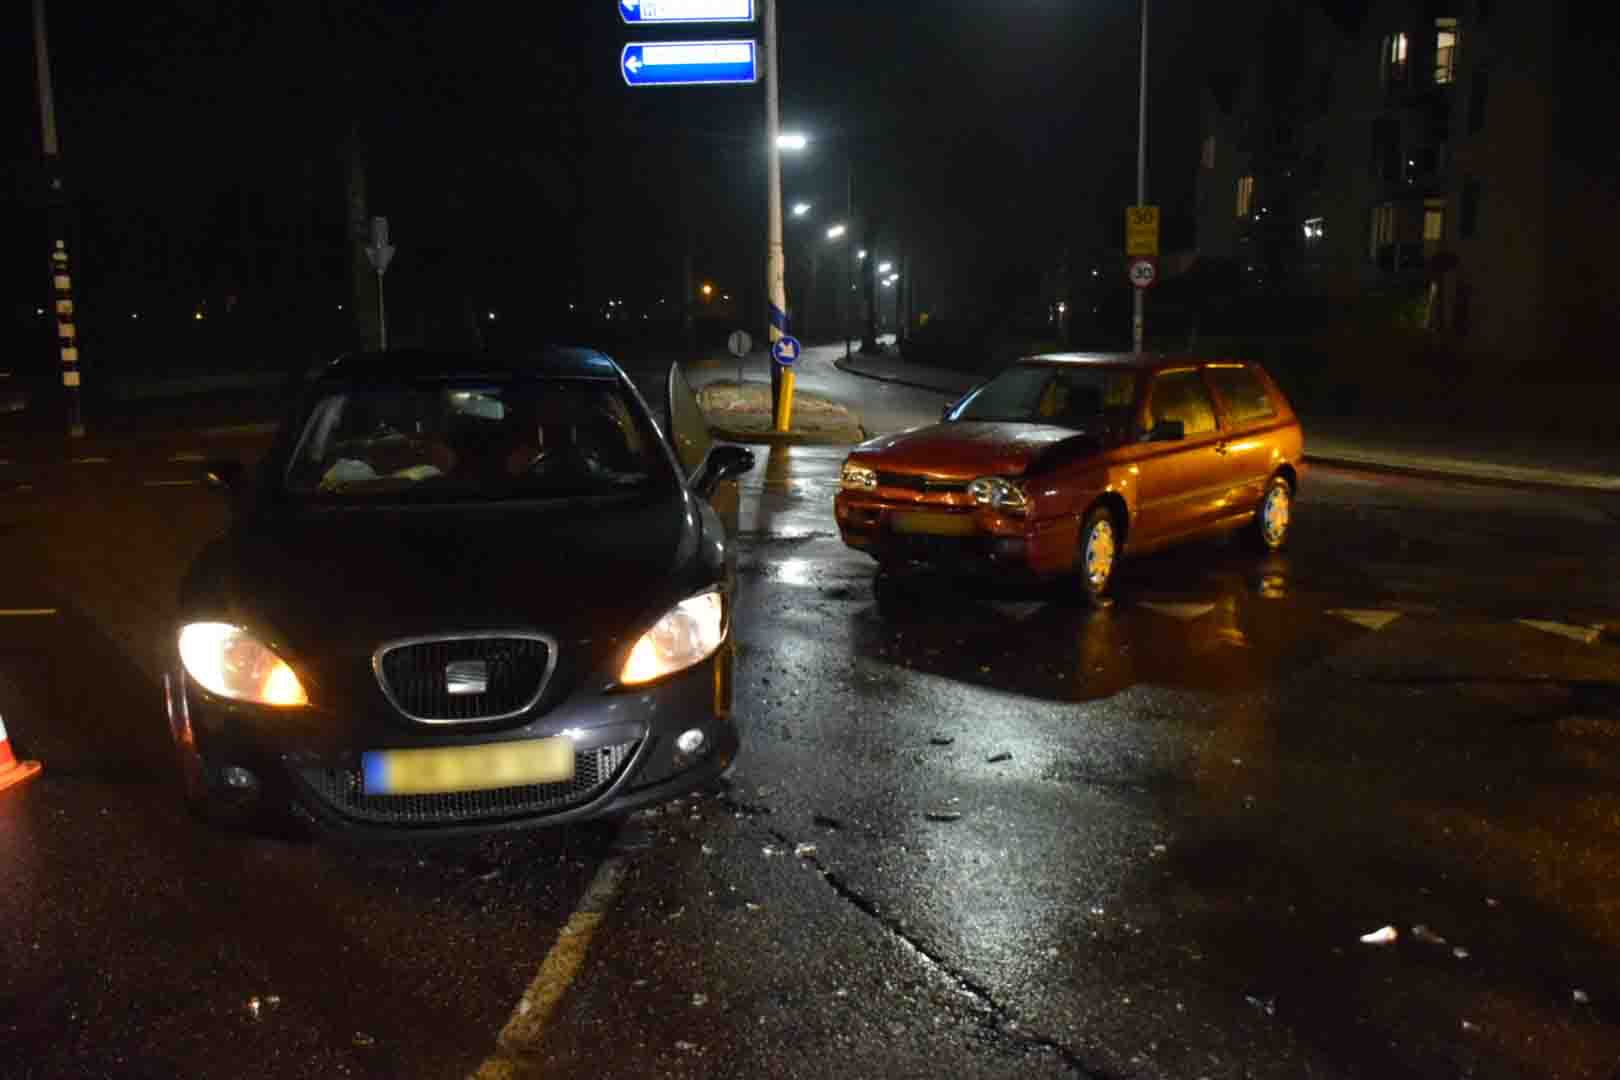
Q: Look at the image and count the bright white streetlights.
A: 7